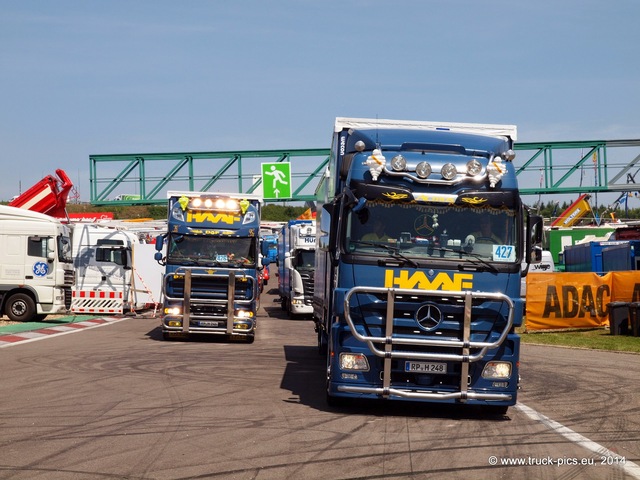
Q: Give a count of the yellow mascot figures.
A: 2